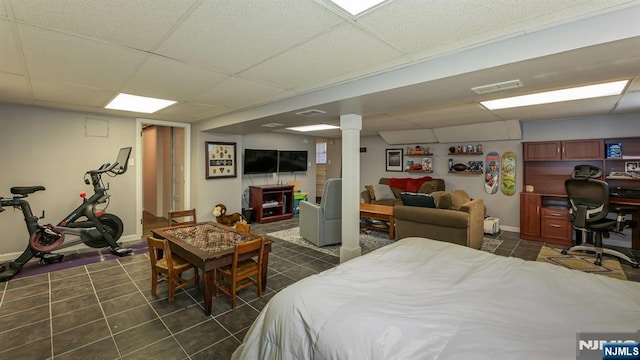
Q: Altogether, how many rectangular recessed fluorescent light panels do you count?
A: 4